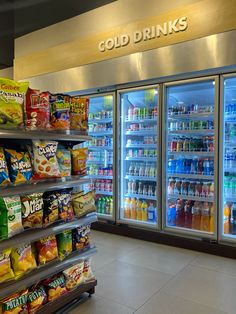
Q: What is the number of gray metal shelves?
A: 5